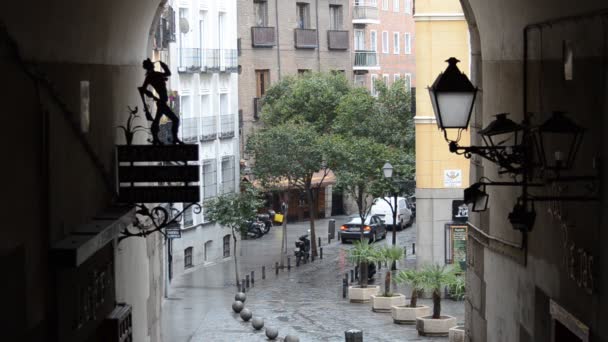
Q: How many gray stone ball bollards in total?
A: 6